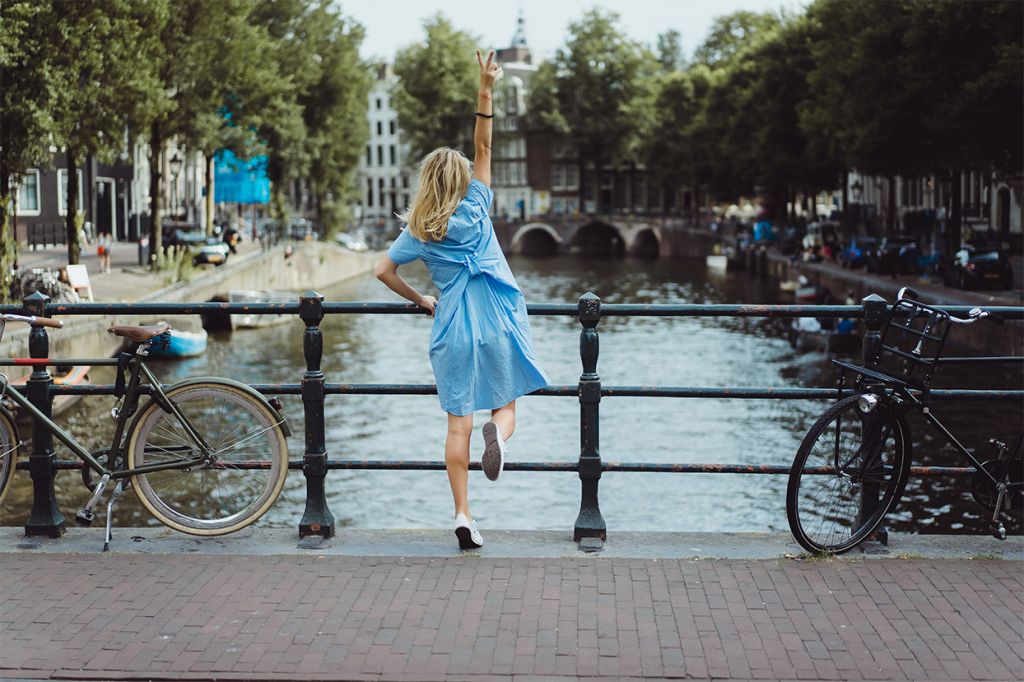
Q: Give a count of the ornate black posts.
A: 4